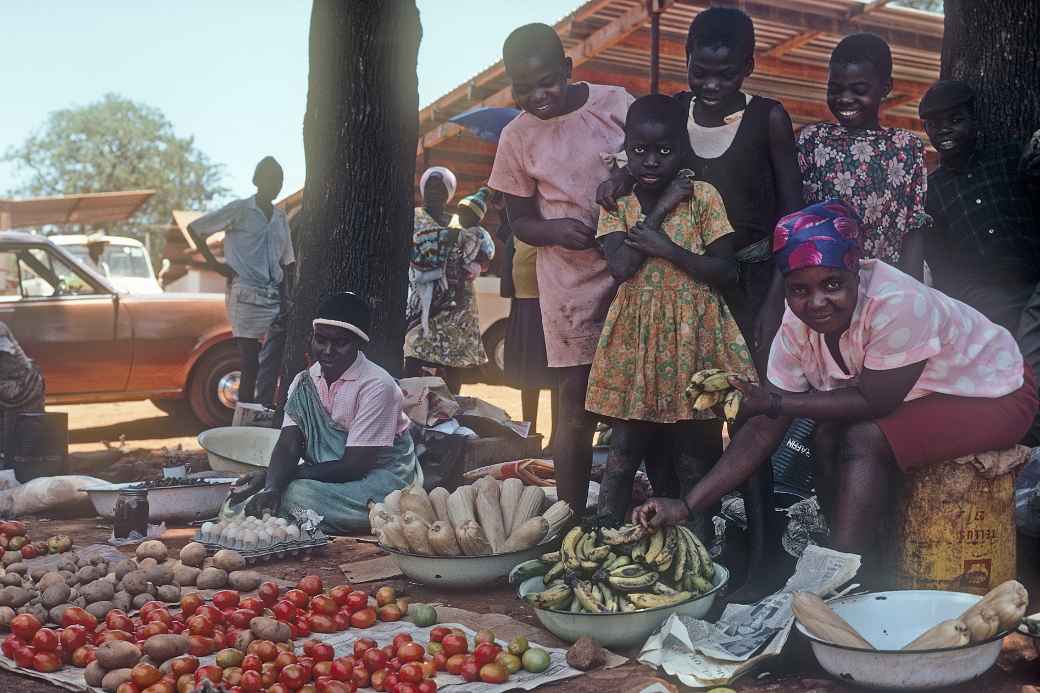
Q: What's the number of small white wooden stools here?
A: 0